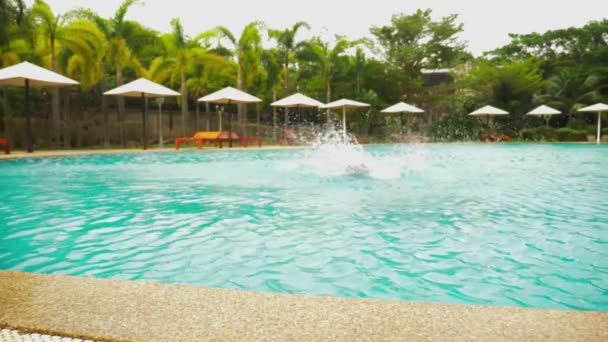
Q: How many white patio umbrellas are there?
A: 9